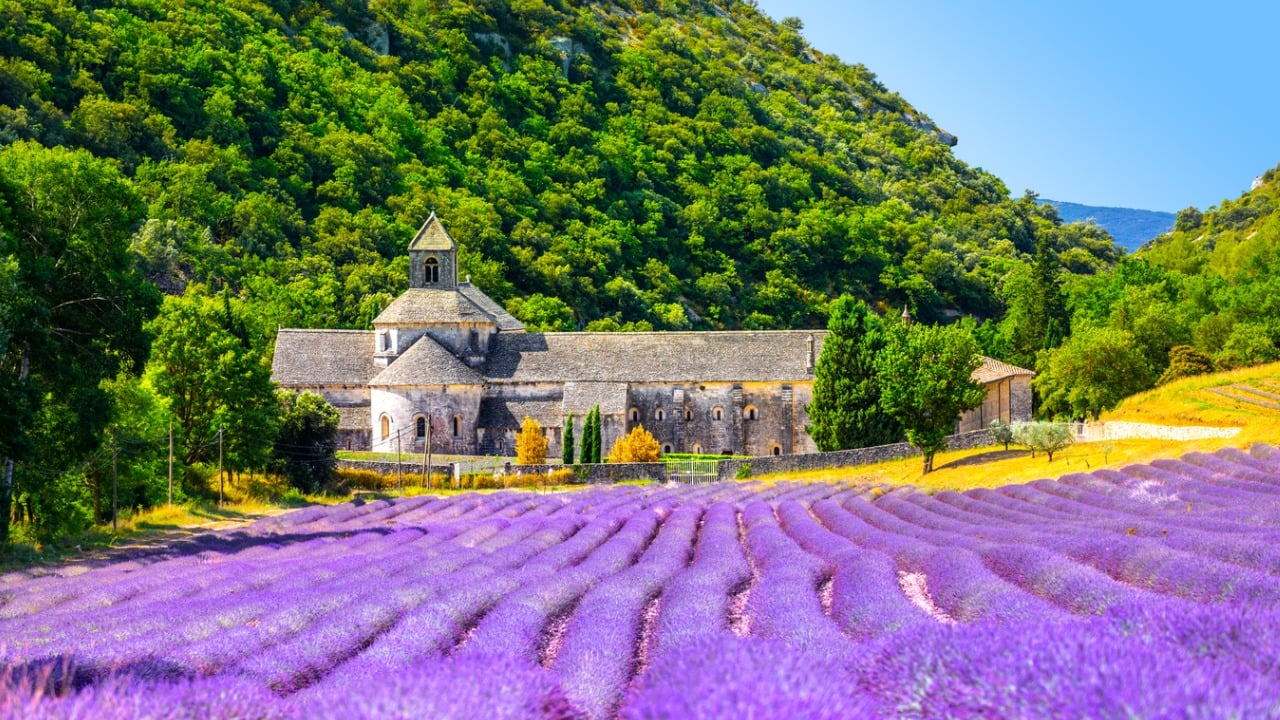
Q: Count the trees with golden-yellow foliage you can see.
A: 2